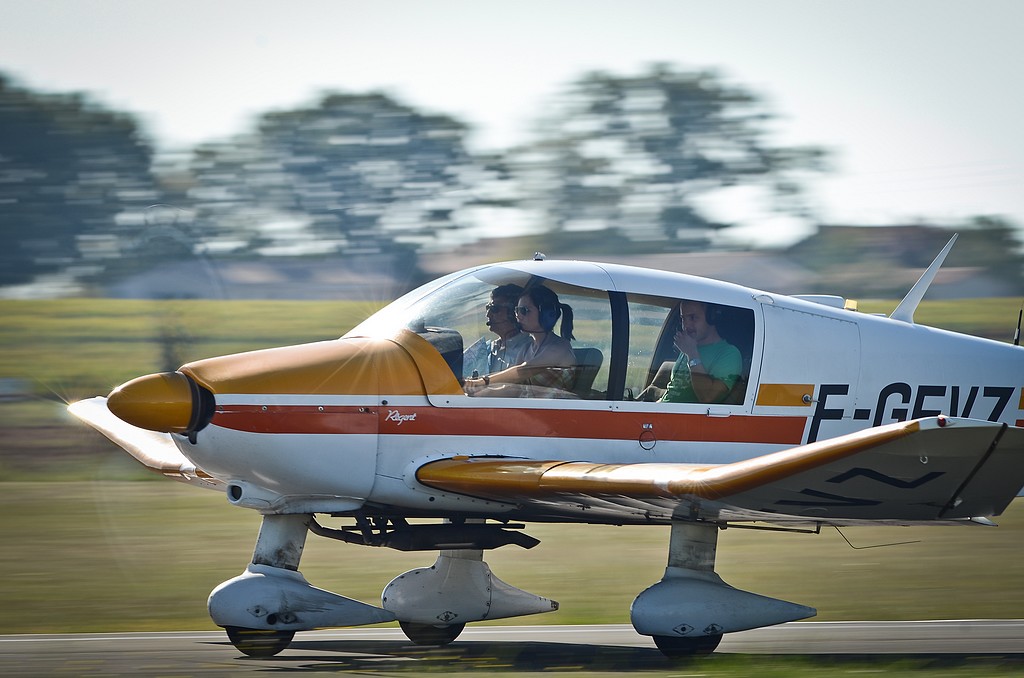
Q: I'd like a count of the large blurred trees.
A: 3